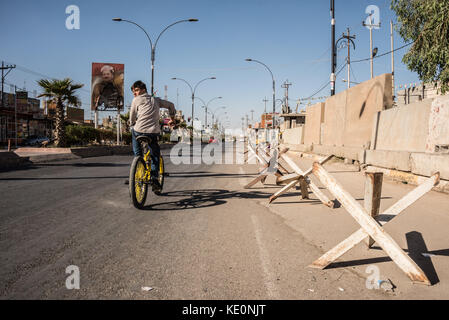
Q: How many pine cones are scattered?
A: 0